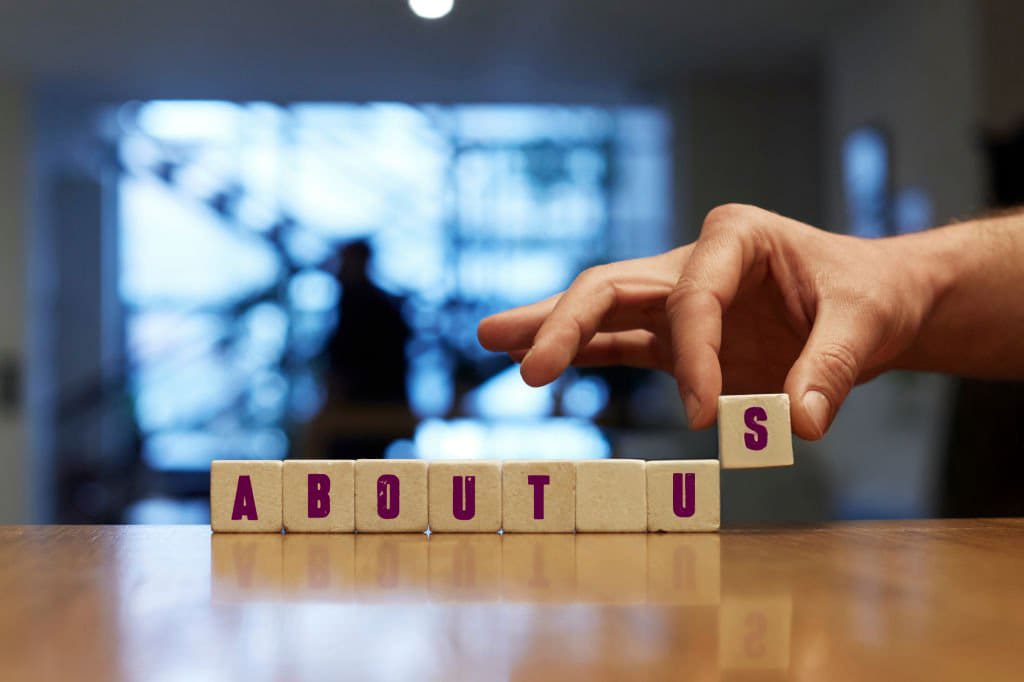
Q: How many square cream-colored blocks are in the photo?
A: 8